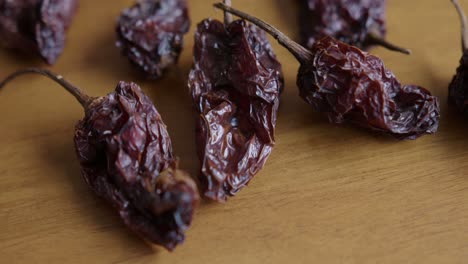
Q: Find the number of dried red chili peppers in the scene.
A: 7